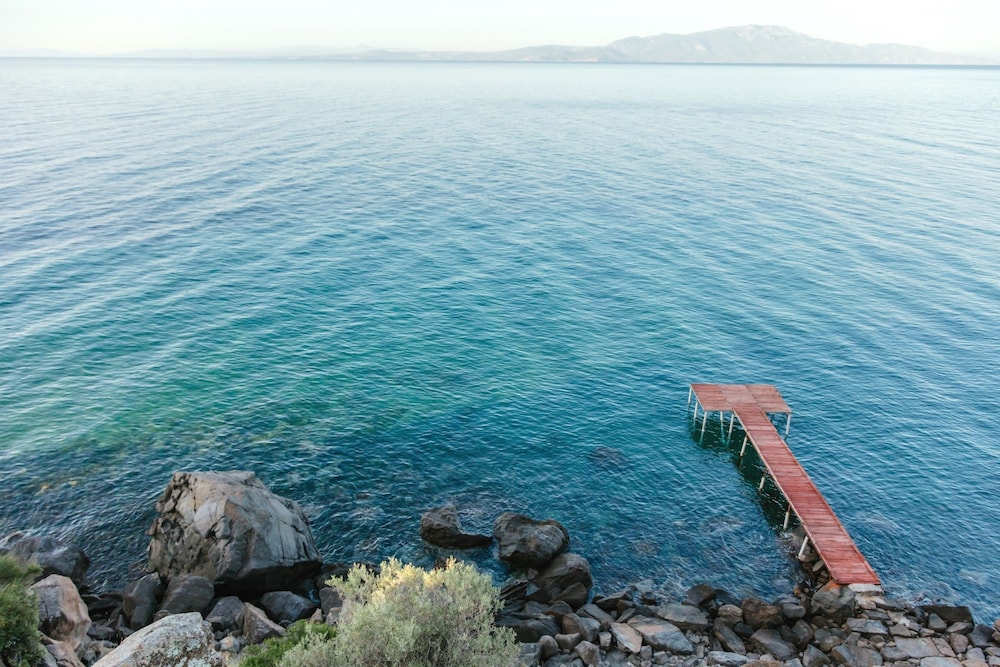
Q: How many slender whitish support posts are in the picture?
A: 10